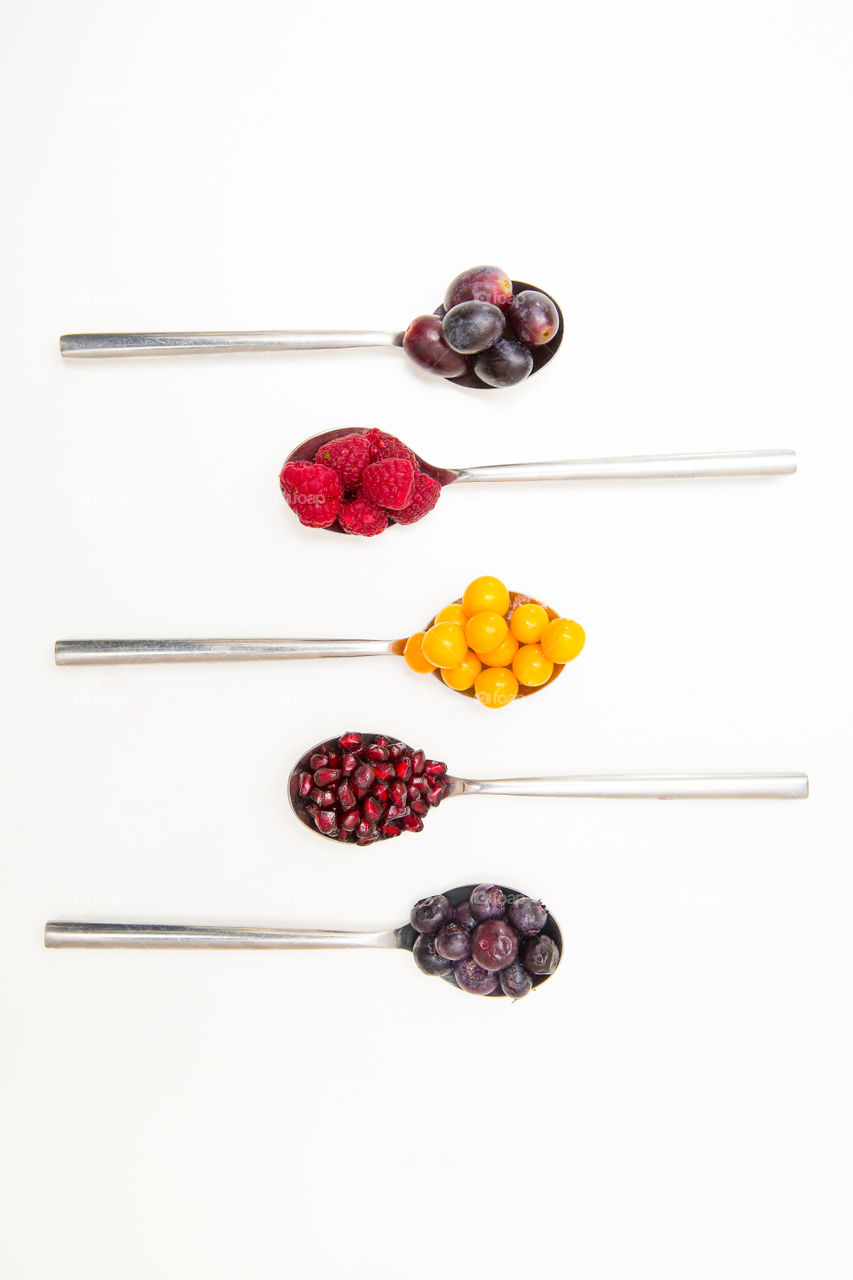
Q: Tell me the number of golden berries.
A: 11